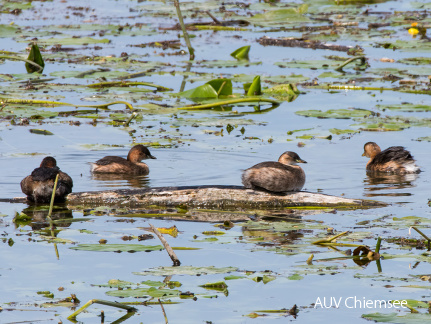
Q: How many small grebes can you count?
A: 4